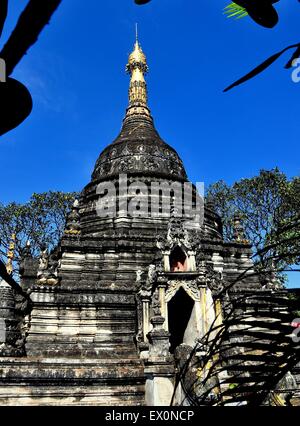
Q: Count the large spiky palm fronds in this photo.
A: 1